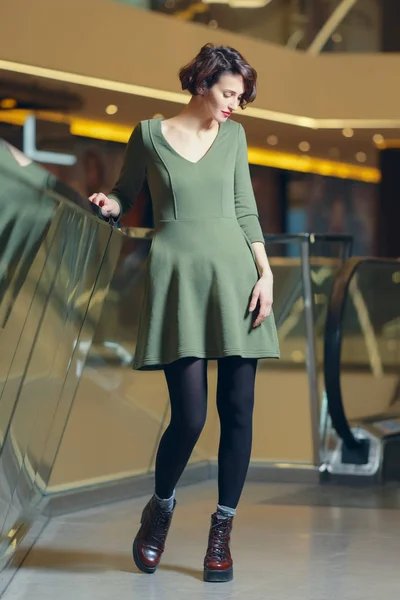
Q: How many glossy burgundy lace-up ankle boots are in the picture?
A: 2